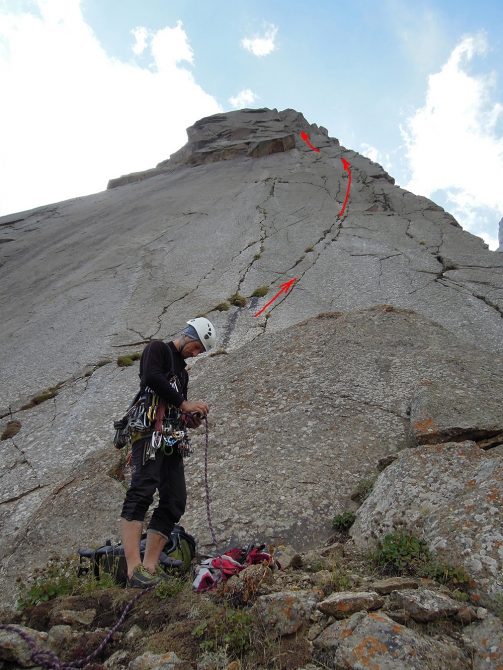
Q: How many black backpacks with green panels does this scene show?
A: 1